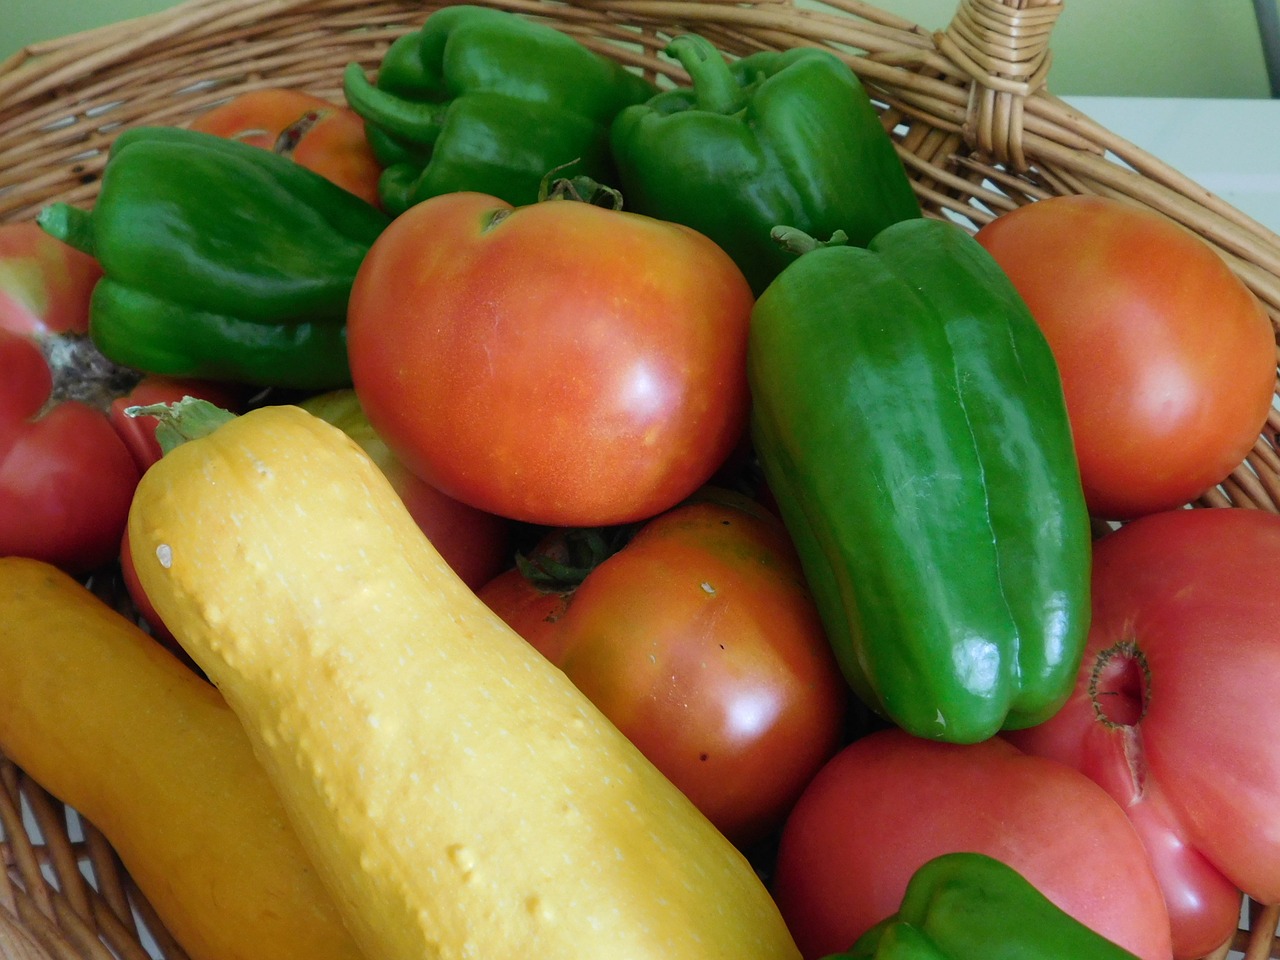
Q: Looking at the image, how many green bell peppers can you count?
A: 5